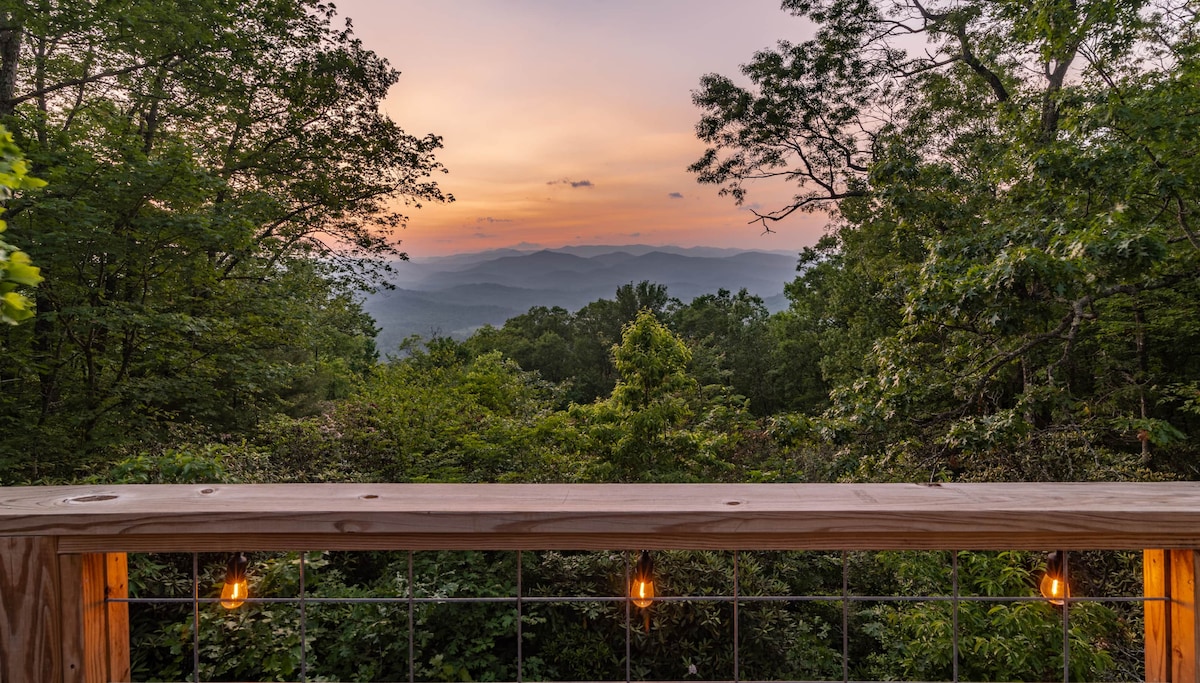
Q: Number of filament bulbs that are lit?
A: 3